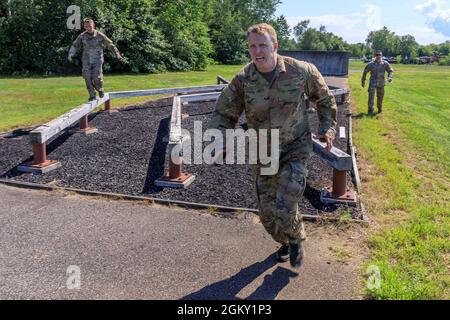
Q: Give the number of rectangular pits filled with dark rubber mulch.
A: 1